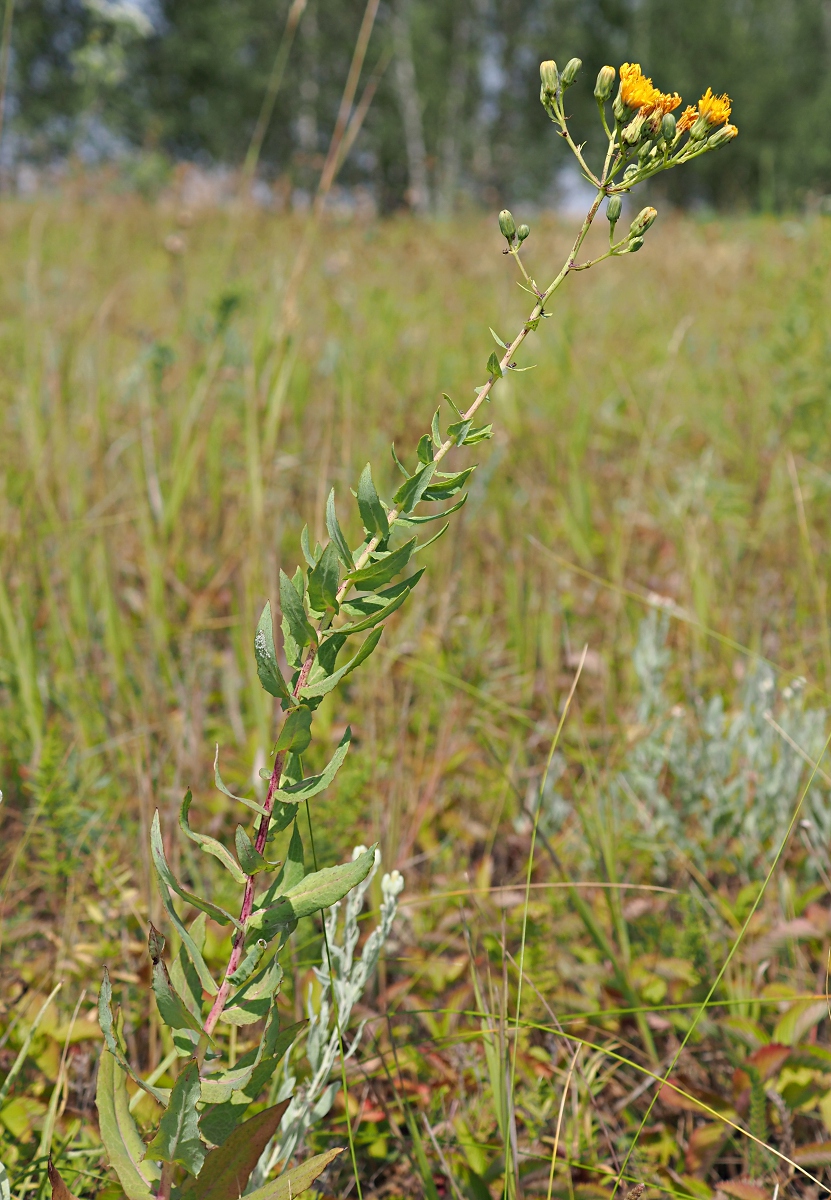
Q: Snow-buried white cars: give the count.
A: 0